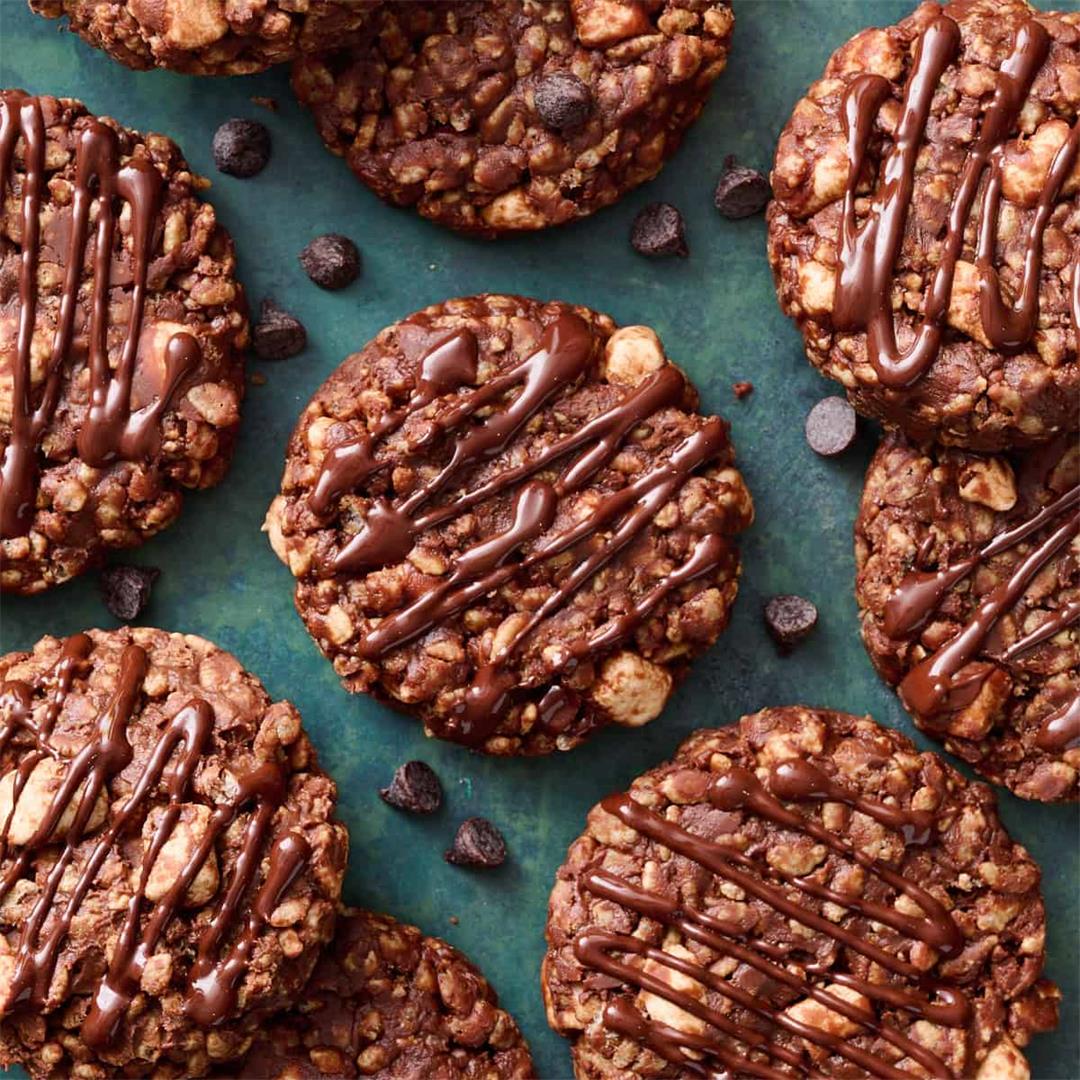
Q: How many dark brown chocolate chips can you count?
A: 11